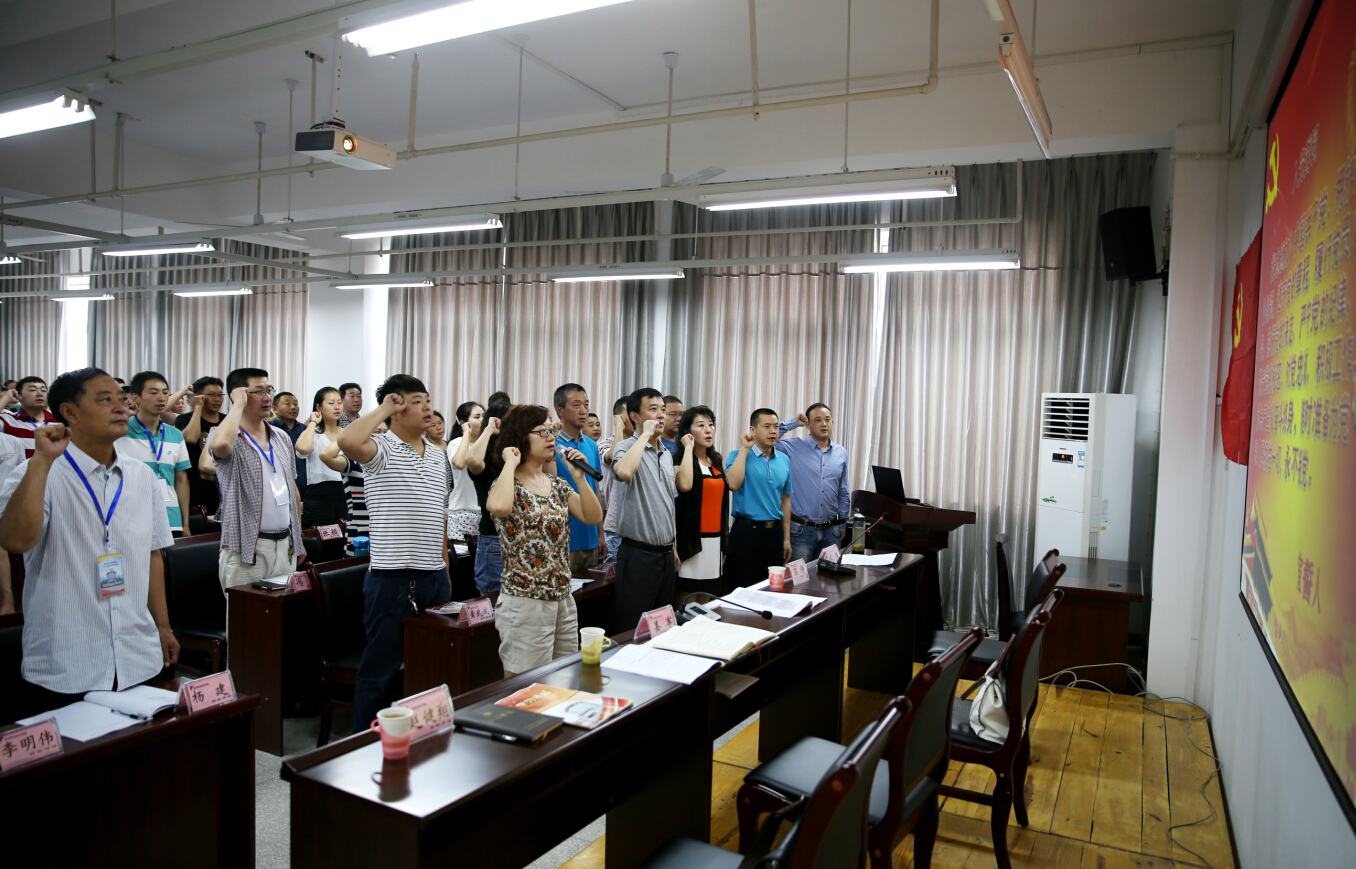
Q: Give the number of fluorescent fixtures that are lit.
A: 11